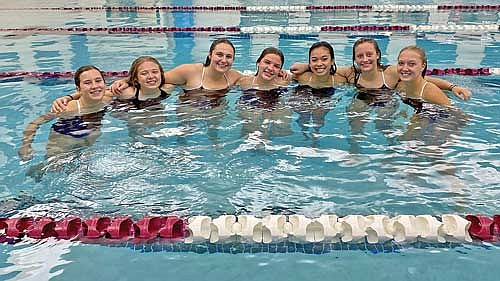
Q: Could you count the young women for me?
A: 7